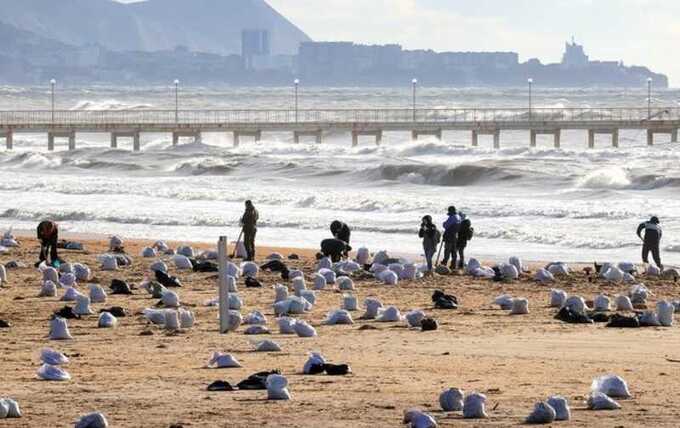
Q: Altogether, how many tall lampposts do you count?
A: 6